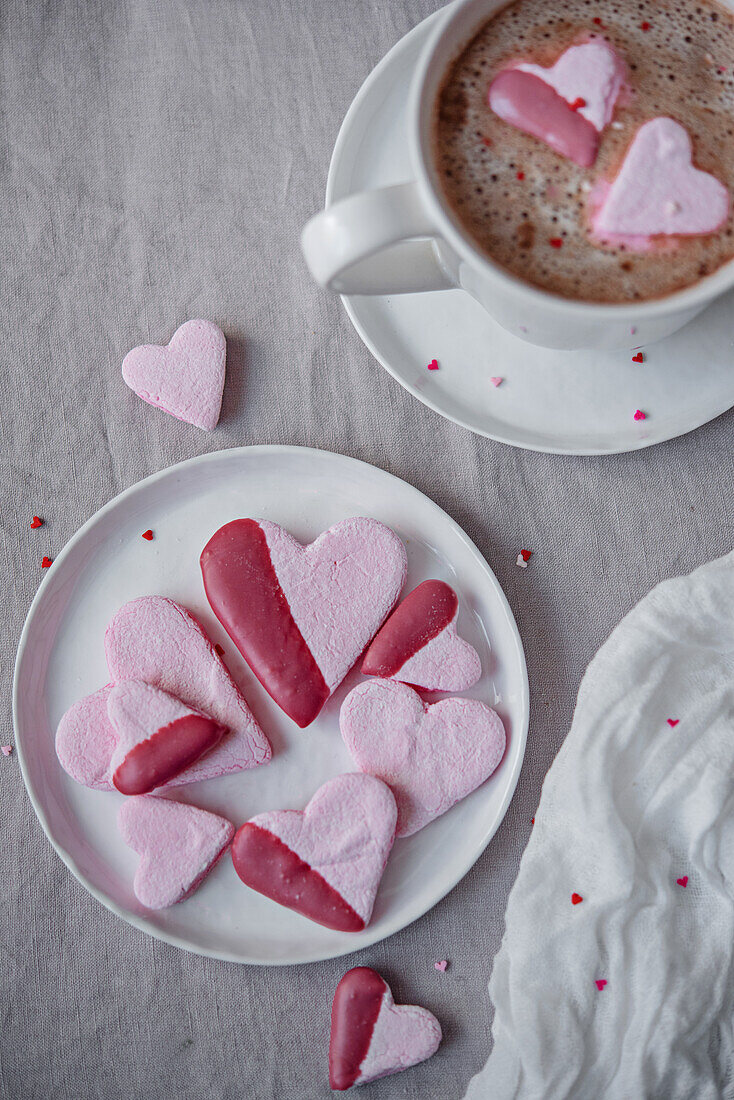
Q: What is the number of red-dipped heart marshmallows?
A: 6